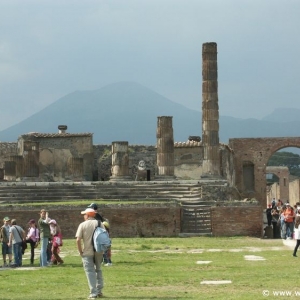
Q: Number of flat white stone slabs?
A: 3